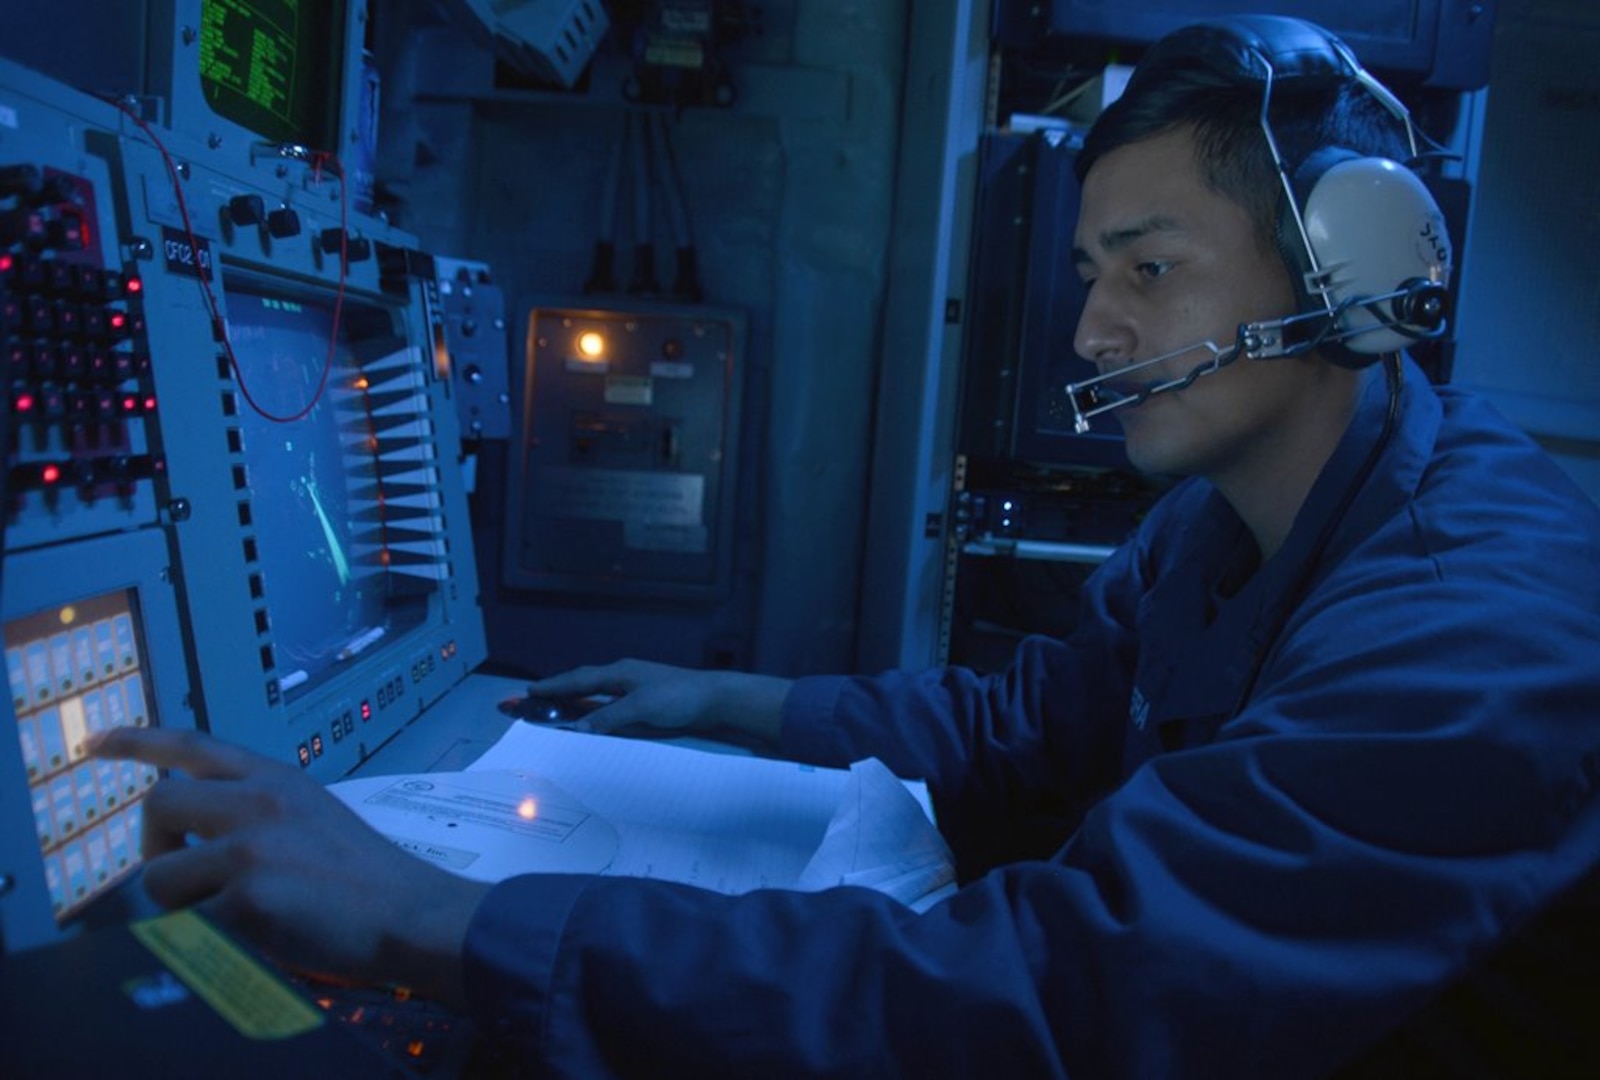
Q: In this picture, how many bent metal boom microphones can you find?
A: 1